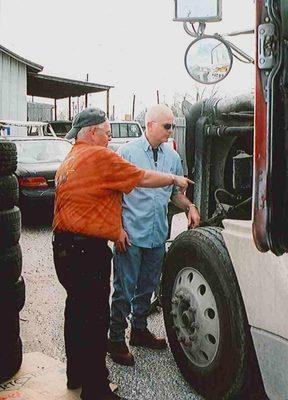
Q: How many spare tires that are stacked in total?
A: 7